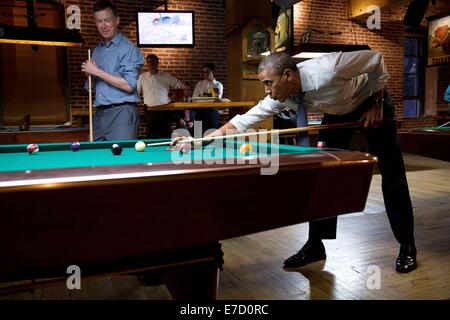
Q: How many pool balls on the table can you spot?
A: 6